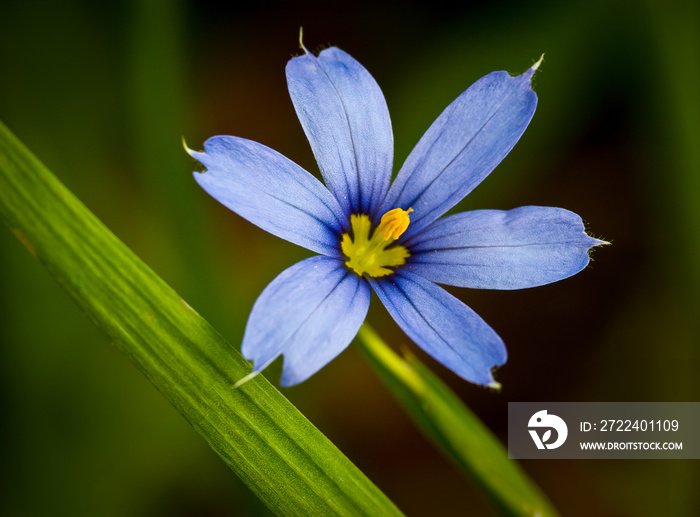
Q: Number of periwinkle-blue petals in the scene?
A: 6